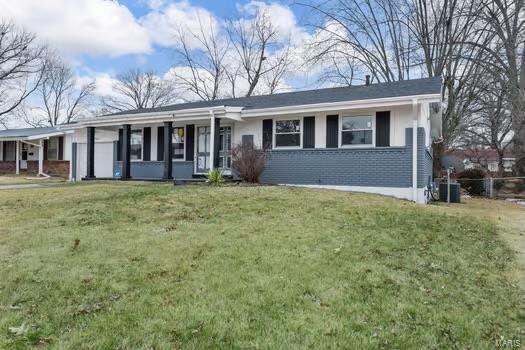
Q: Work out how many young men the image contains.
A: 0